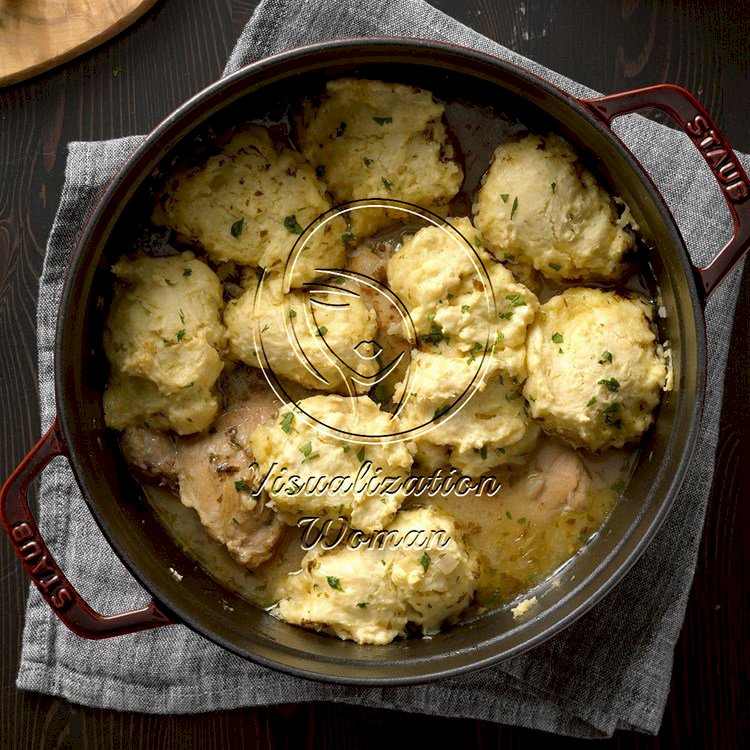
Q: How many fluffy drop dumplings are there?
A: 10